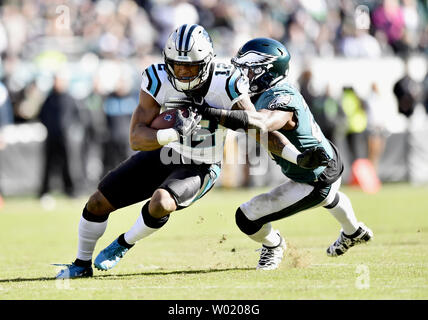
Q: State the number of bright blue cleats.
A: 2